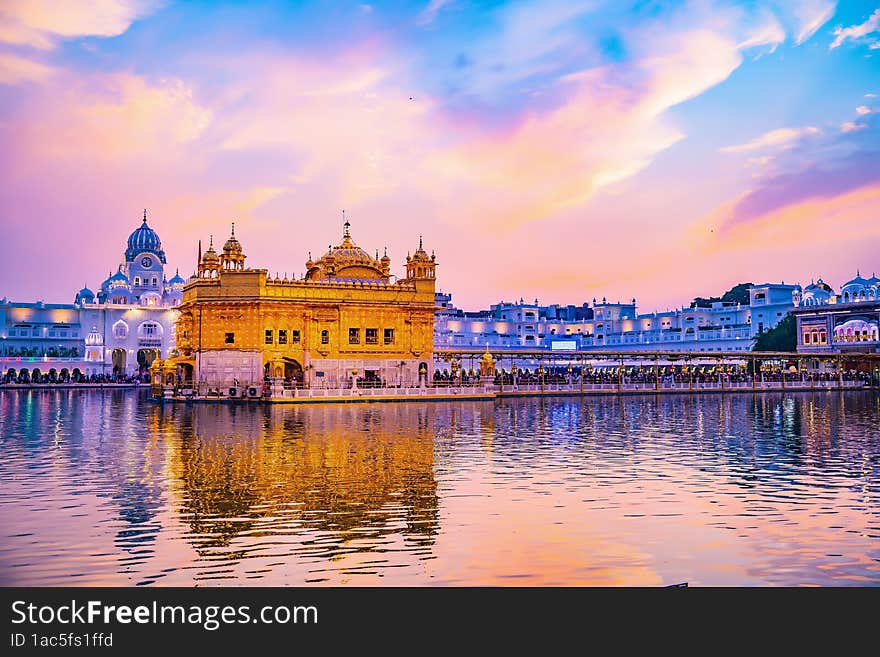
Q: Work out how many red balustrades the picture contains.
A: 0